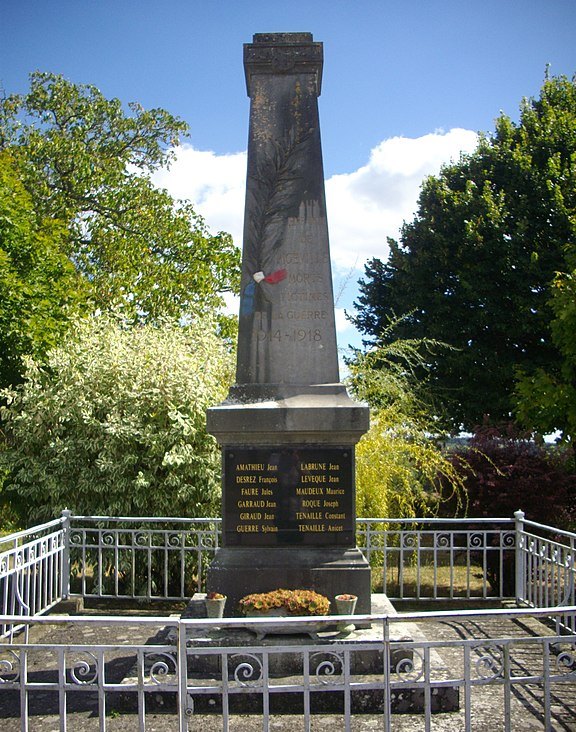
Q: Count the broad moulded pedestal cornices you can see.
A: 1